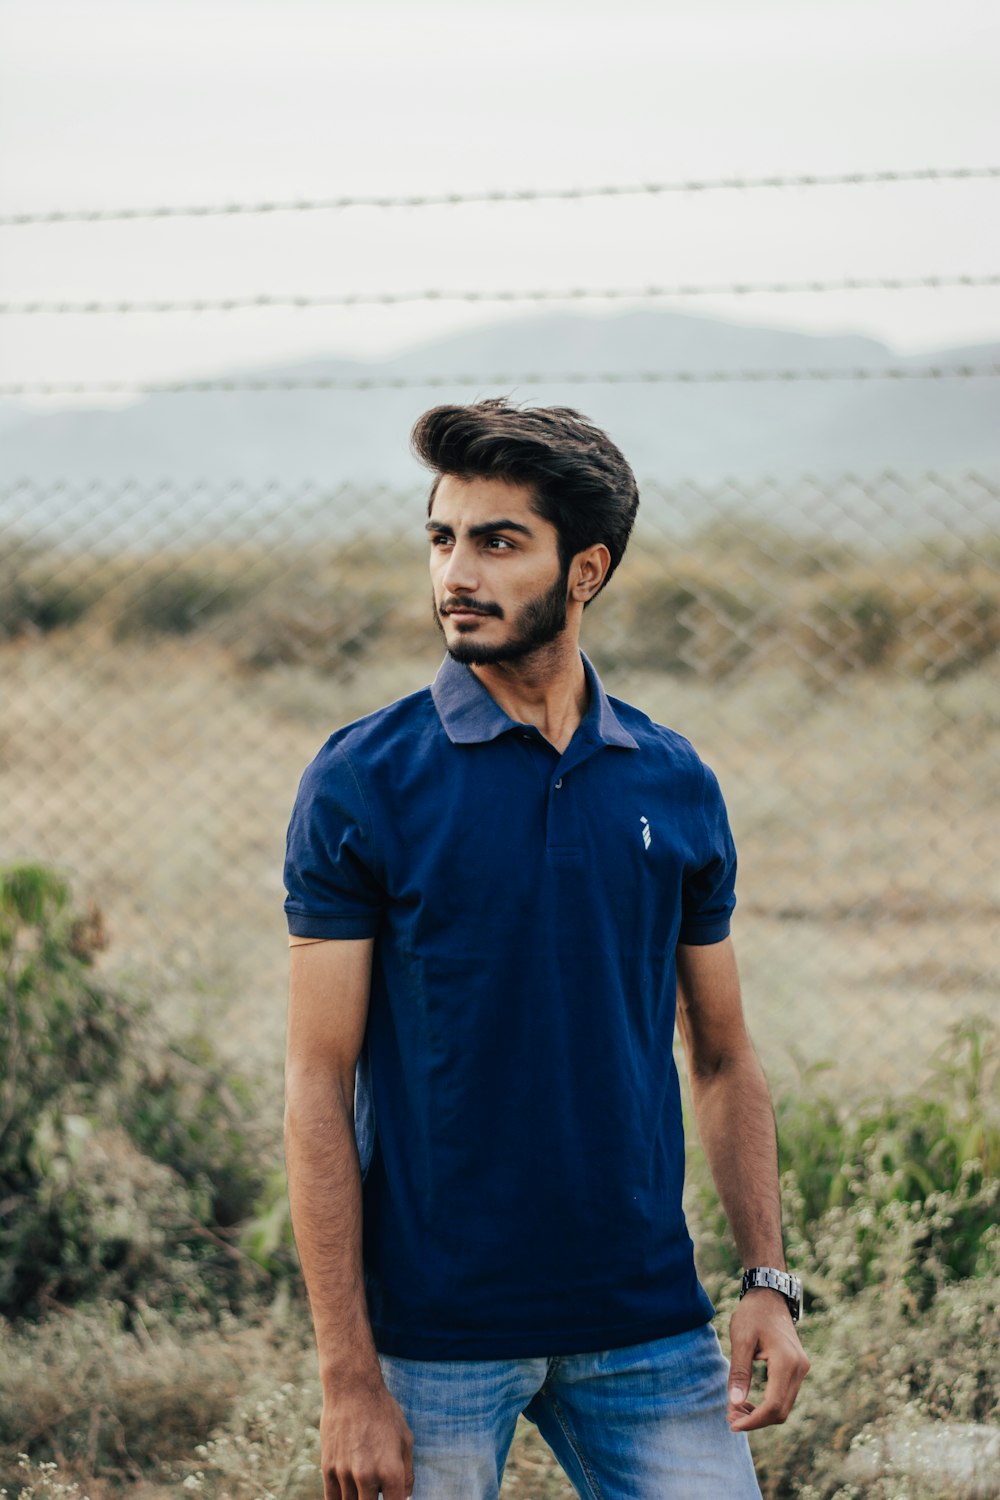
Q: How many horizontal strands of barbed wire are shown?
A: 3